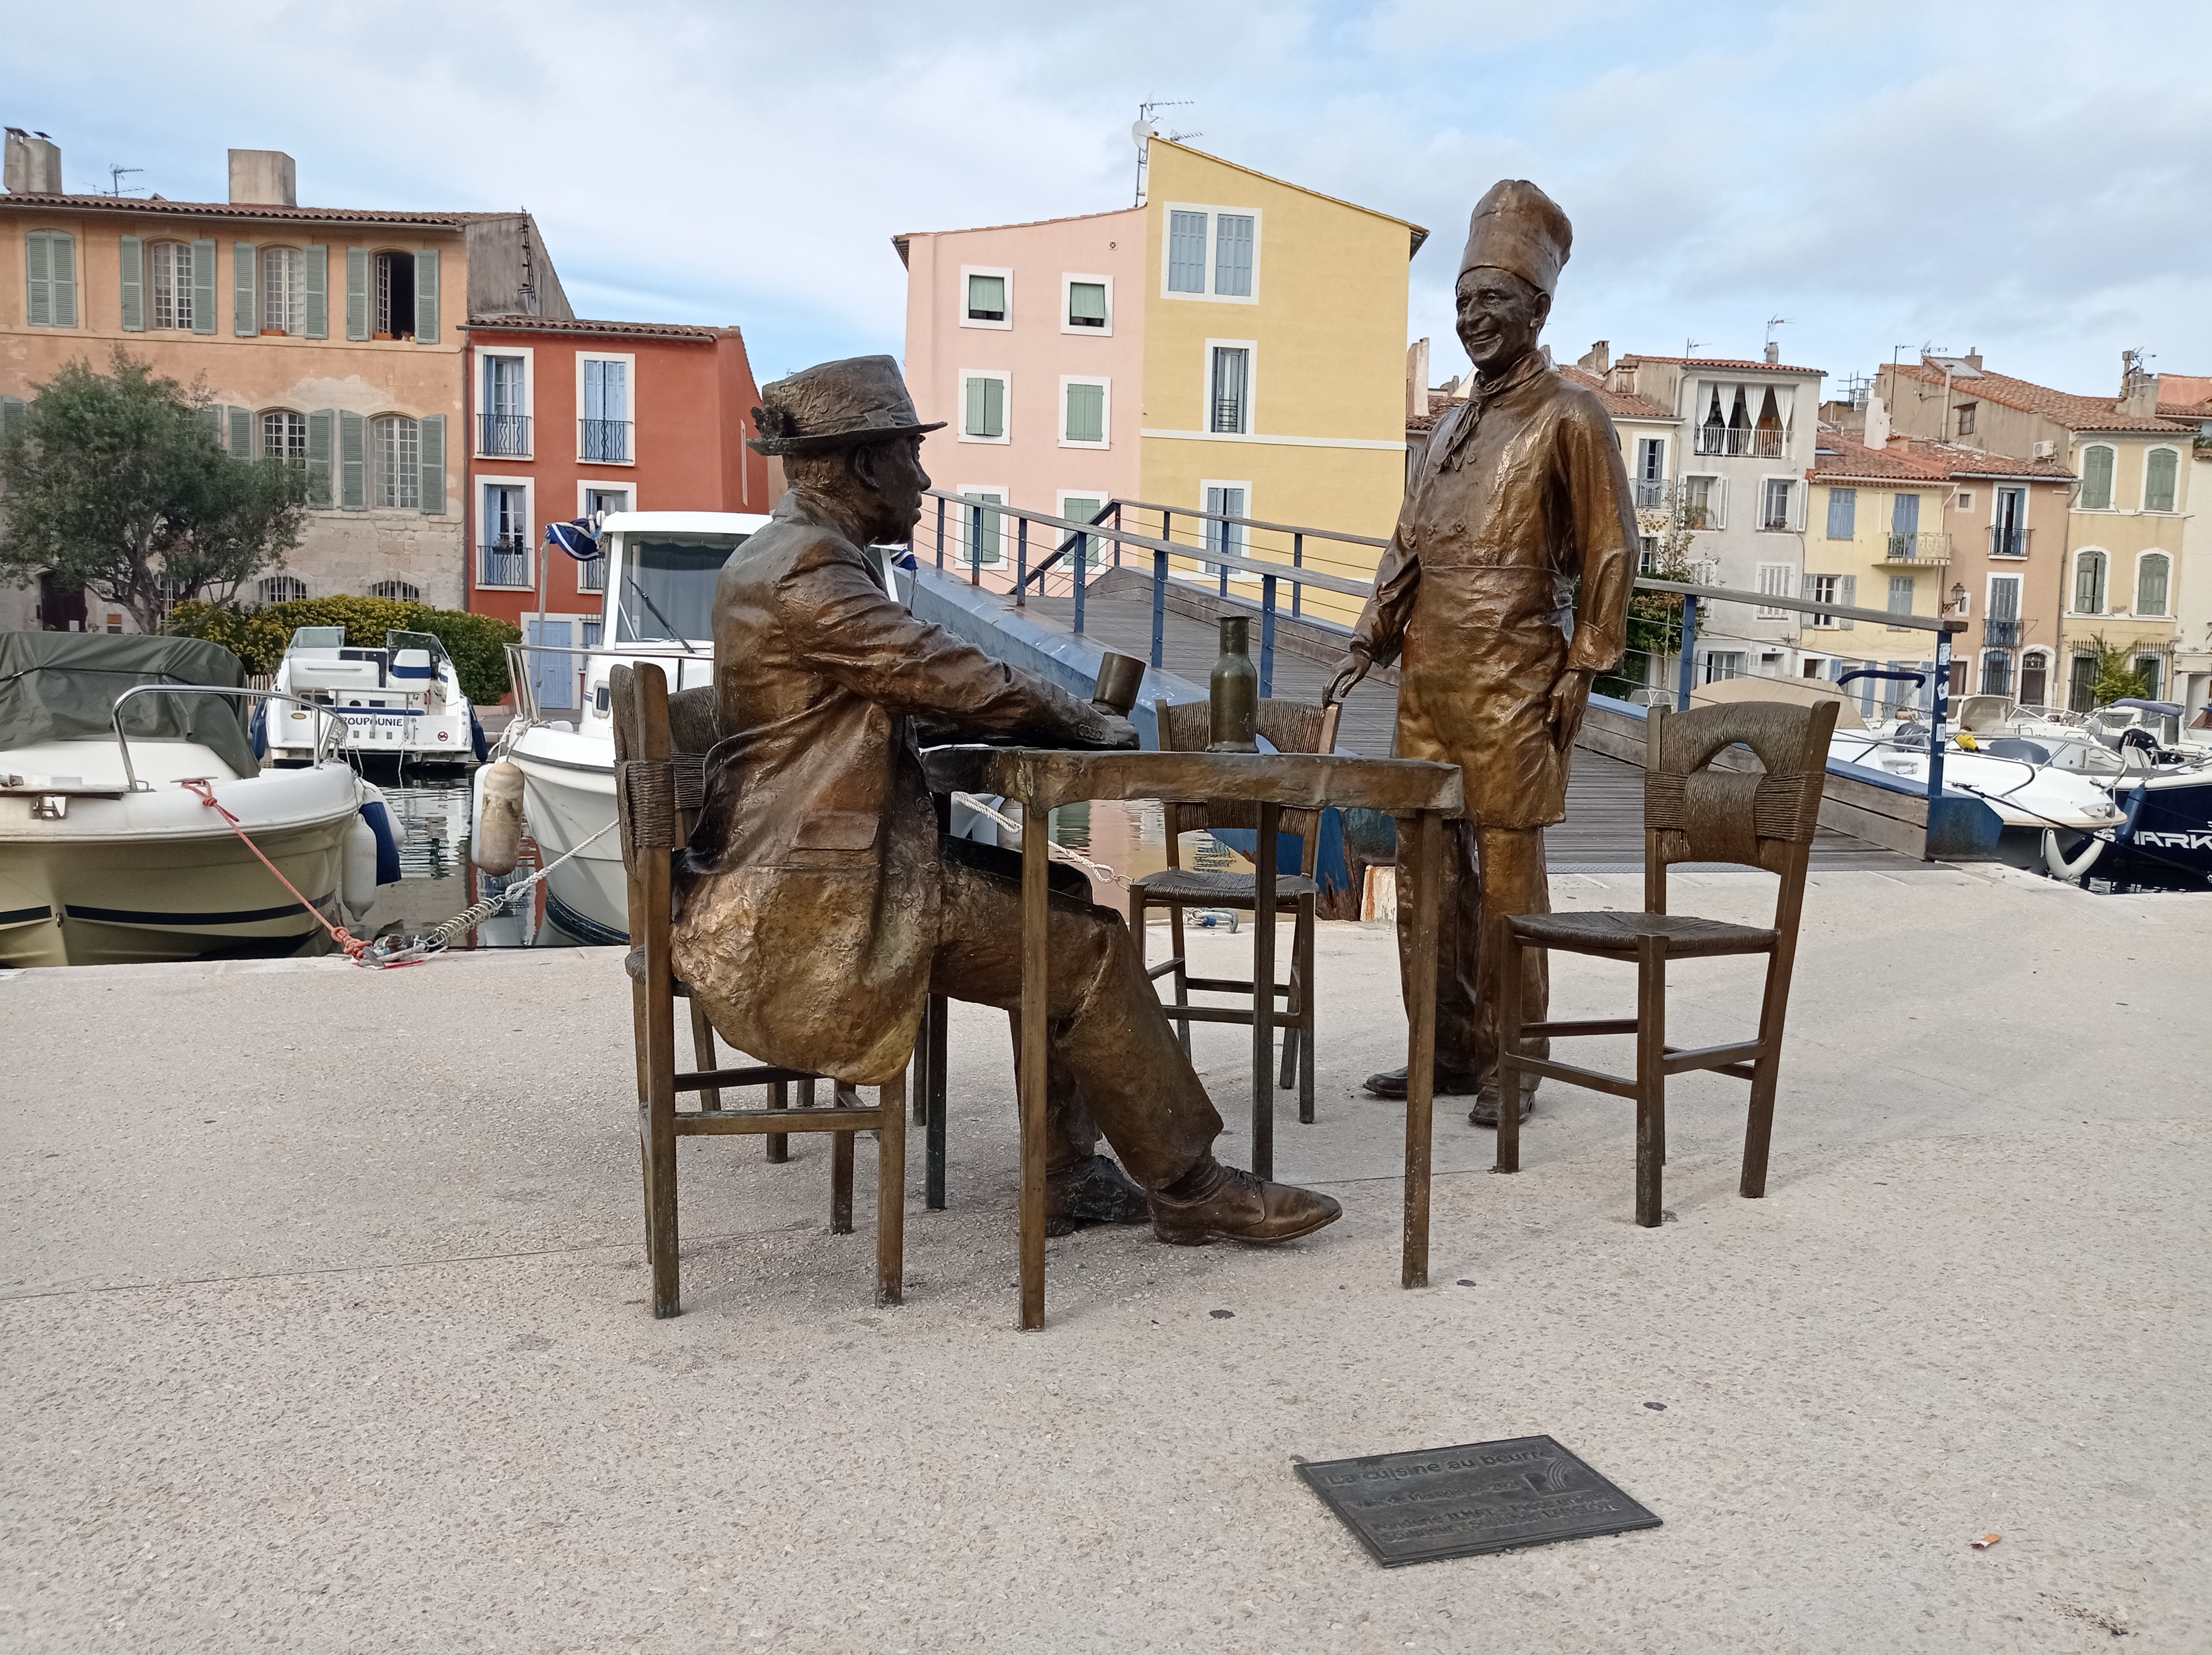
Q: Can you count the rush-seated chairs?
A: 4